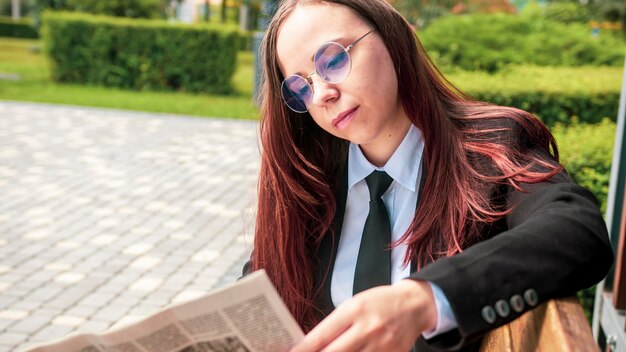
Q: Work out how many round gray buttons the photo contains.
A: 4